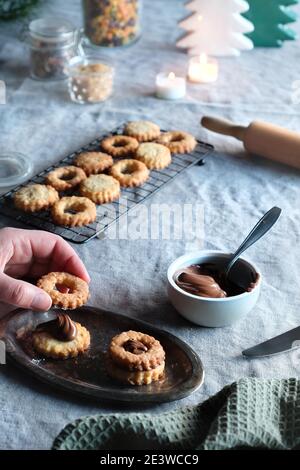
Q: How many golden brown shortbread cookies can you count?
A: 14